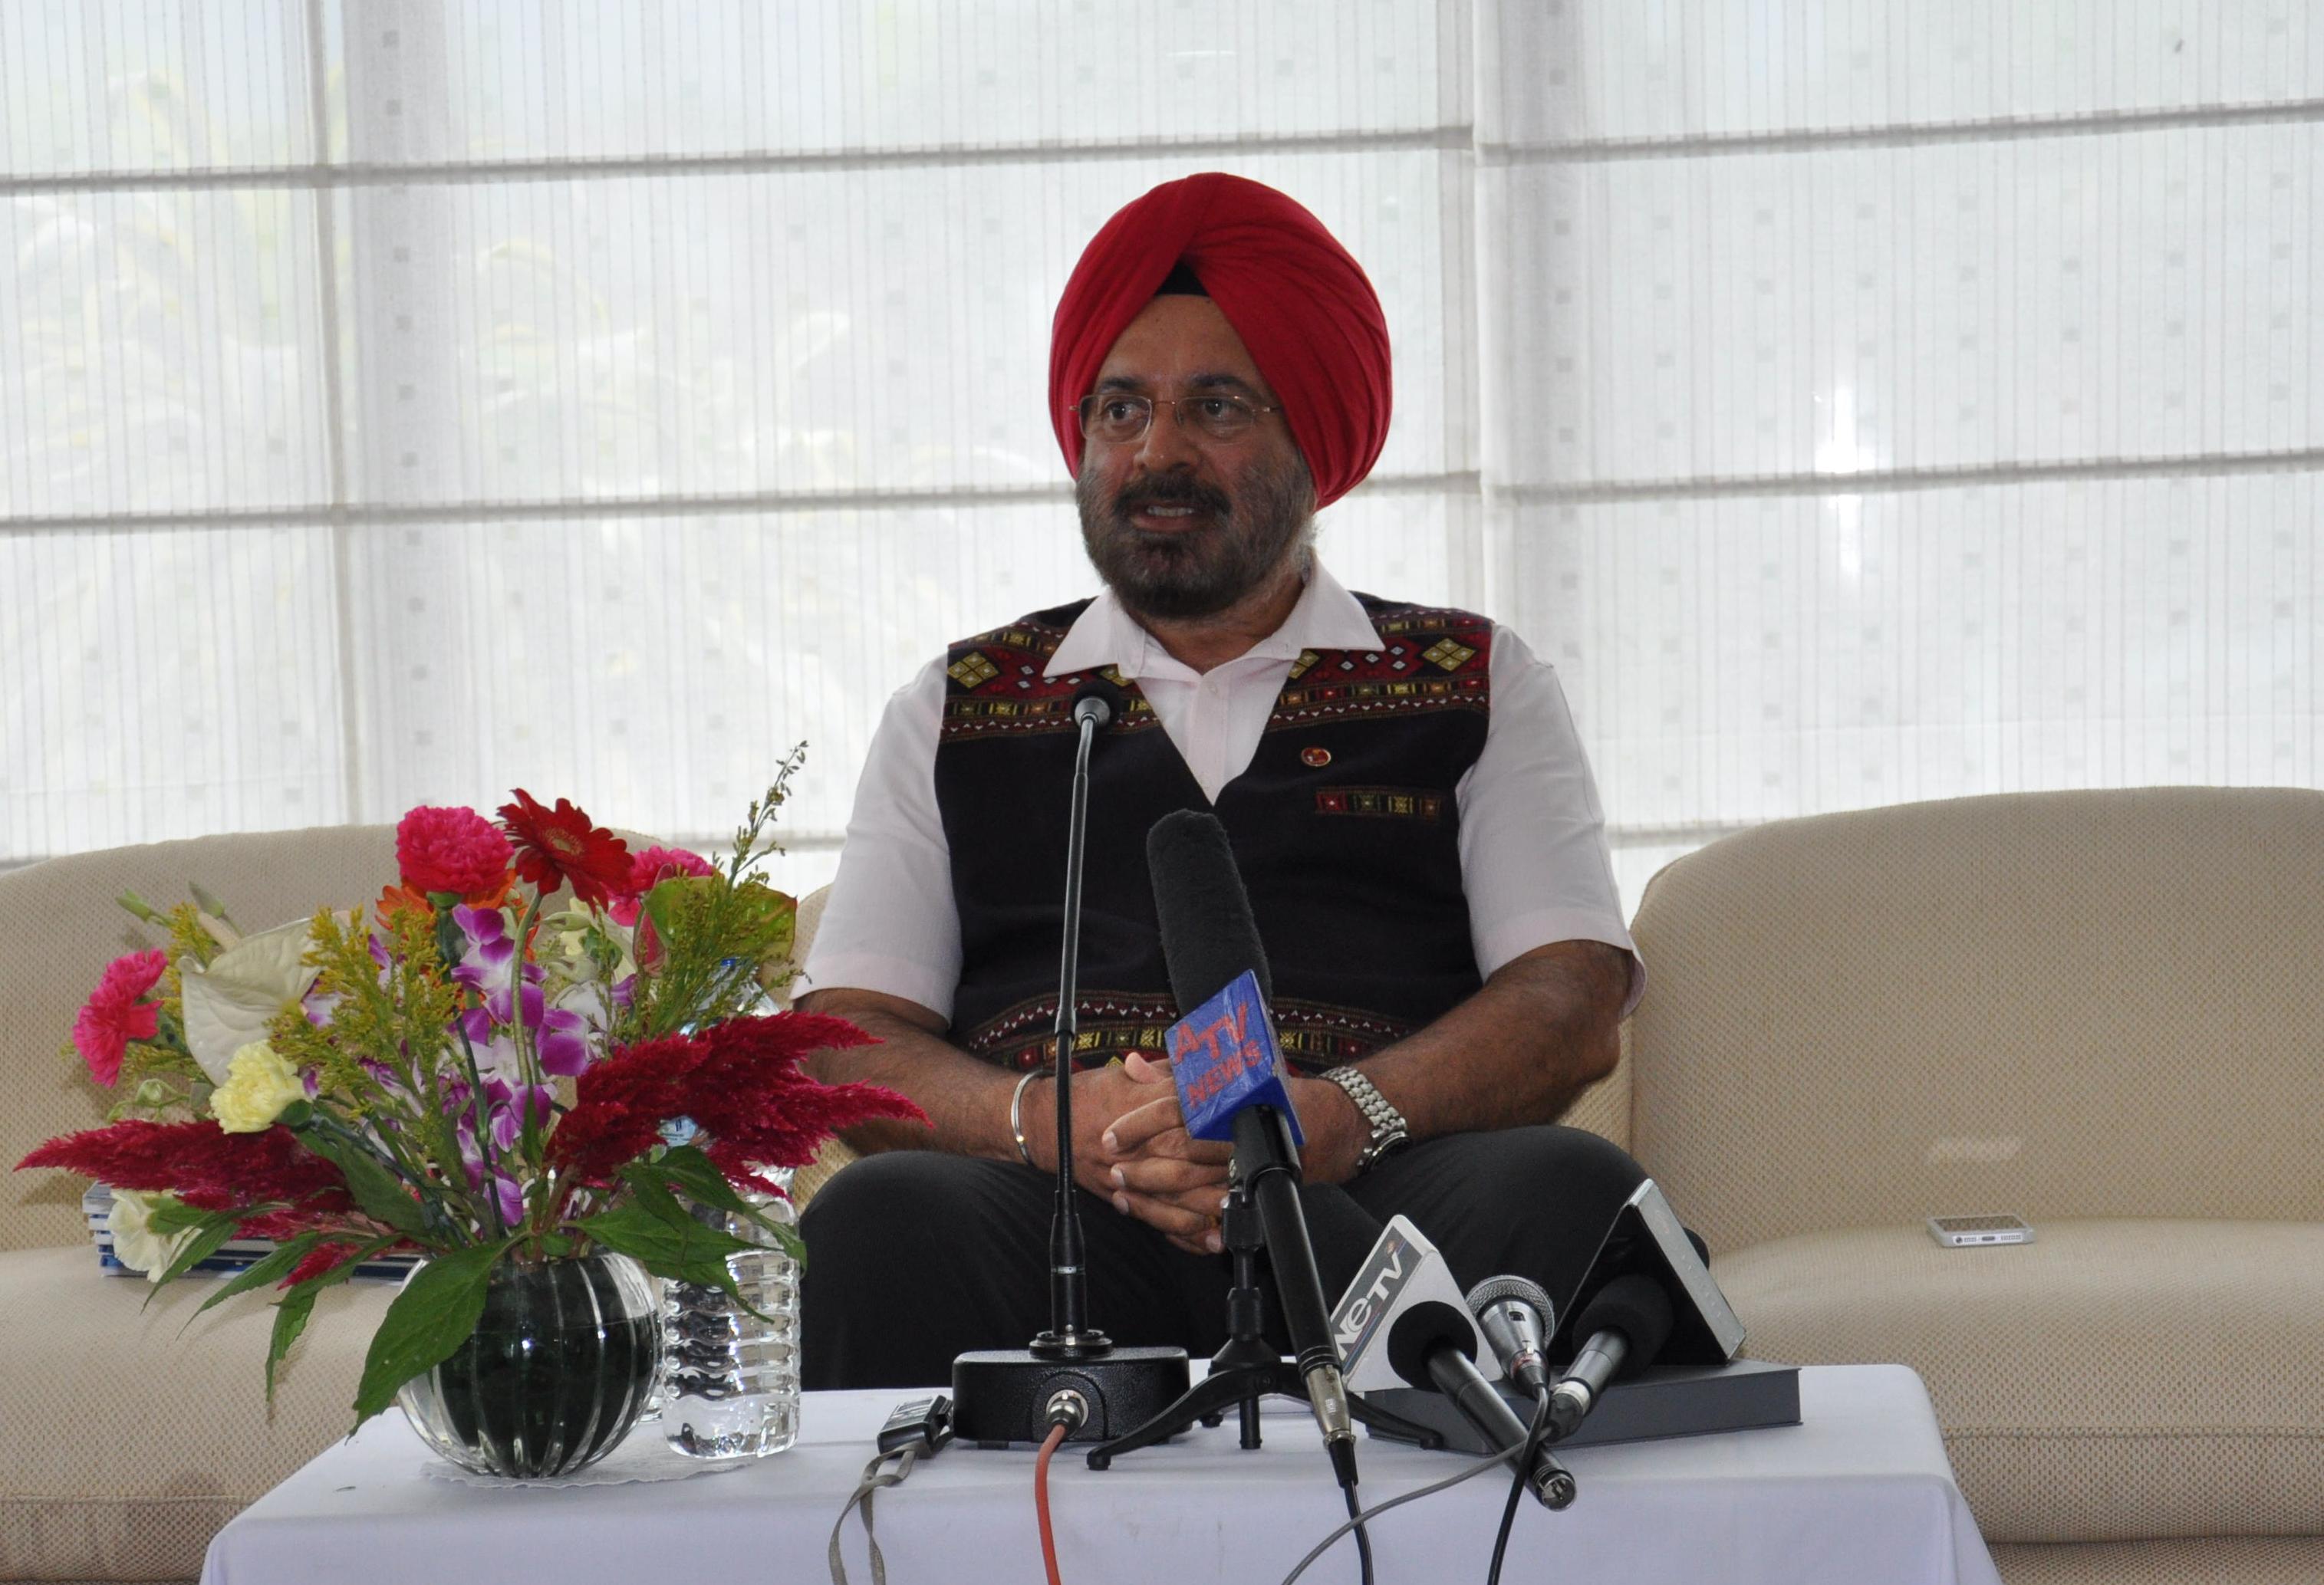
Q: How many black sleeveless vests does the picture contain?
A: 1